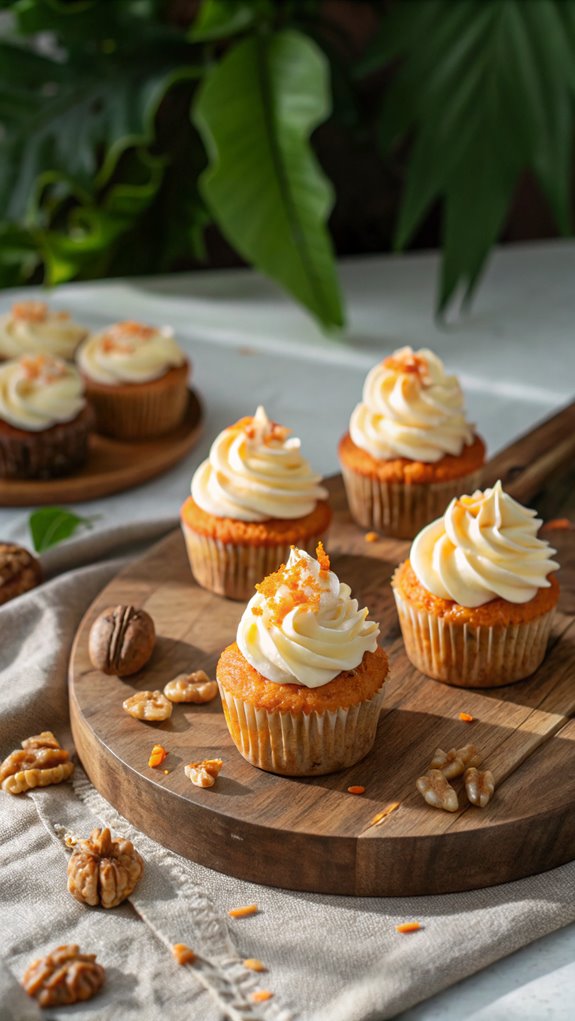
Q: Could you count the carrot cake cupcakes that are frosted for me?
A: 7